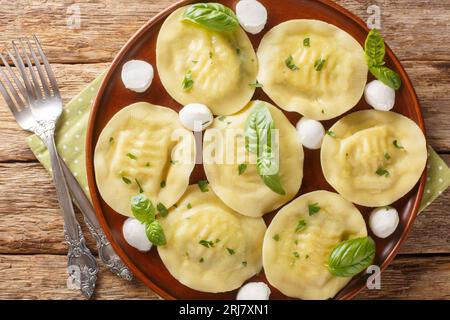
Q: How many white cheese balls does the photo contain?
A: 8